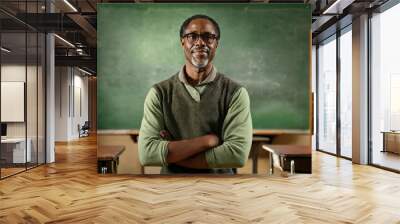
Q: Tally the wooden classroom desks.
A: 2